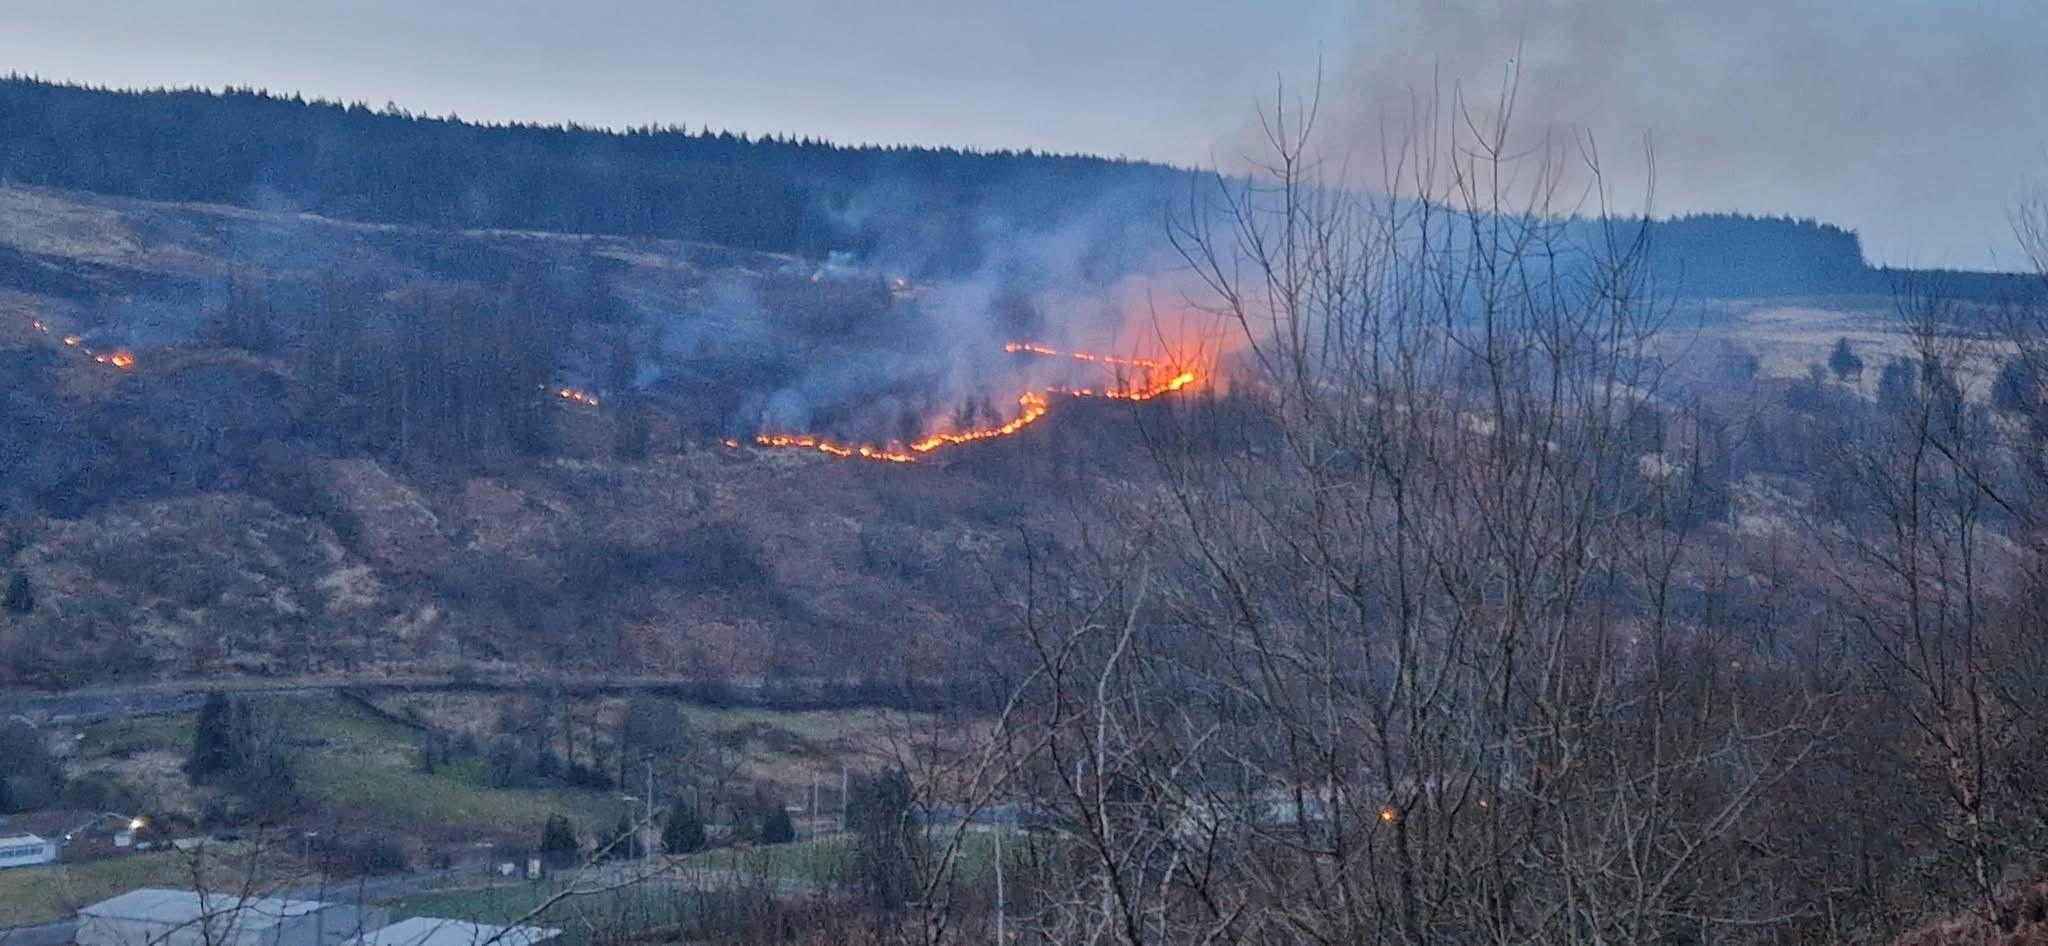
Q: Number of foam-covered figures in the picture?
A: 0